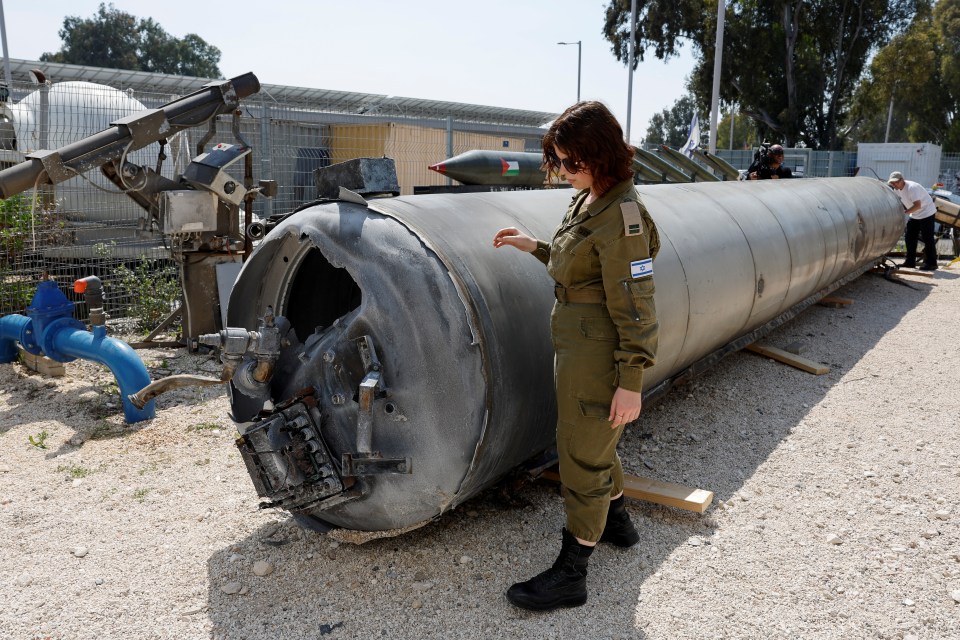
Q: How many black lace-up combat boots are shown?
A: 2